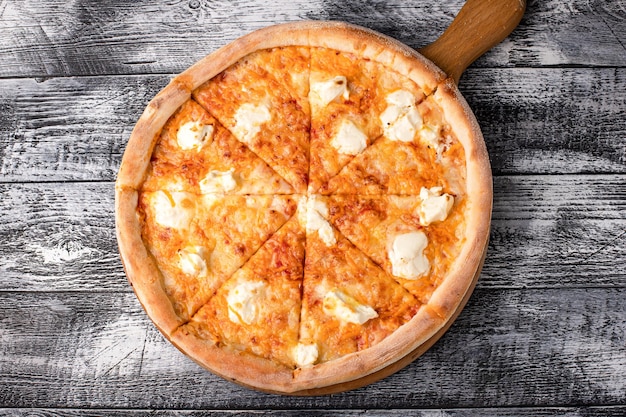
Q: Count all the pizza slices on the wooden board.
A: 8